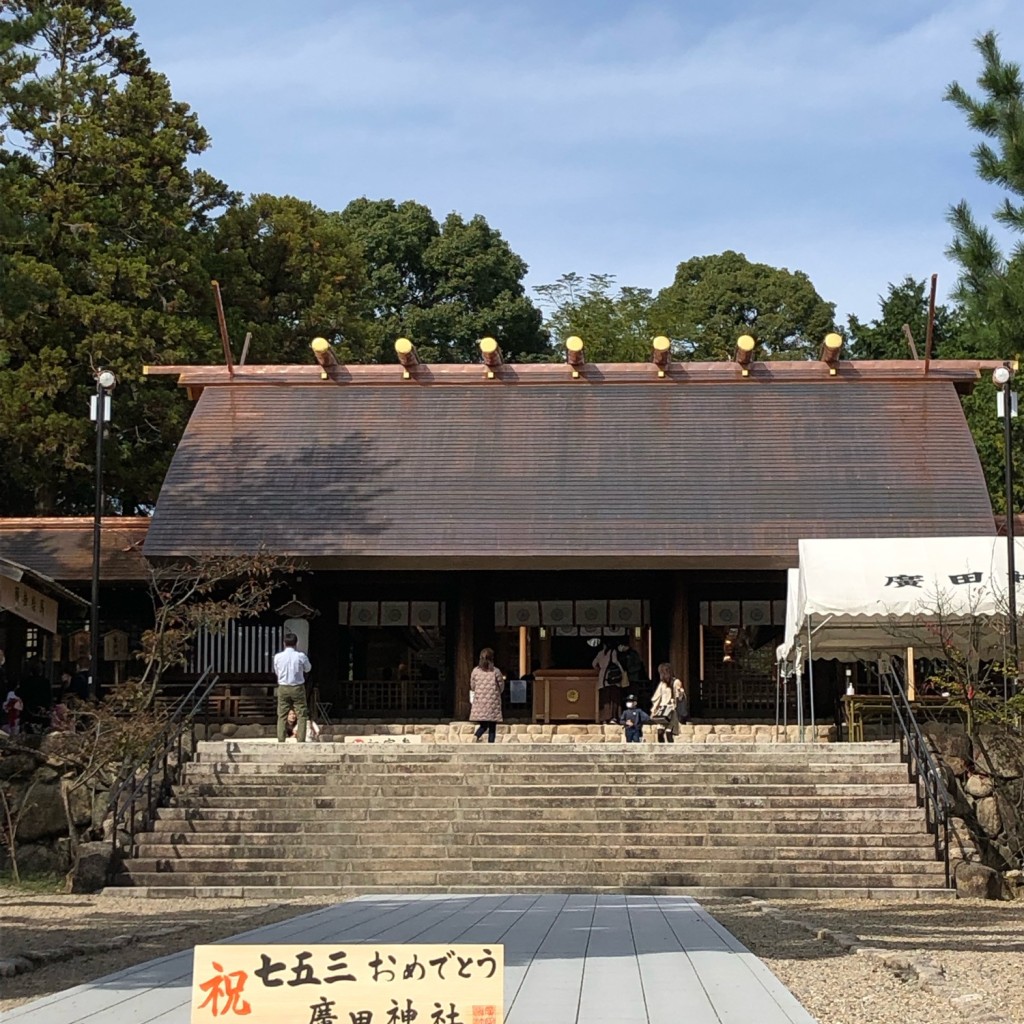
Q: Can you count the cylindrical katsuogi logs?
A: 7